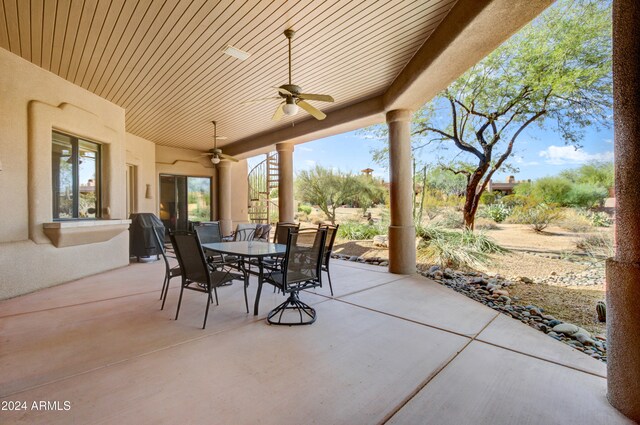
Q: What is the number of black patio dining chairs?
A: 6